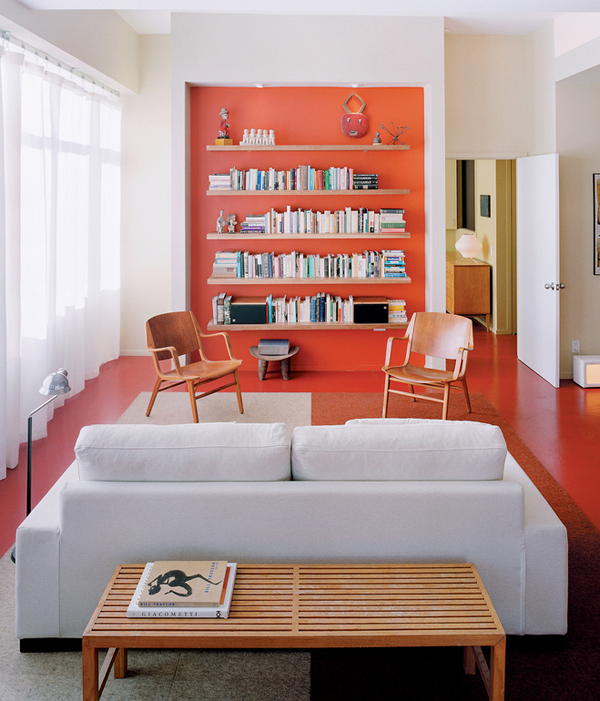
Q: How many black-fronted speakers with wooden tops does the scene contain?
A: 2